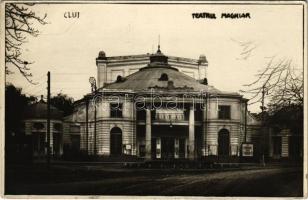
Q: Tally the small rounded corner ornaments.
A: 2